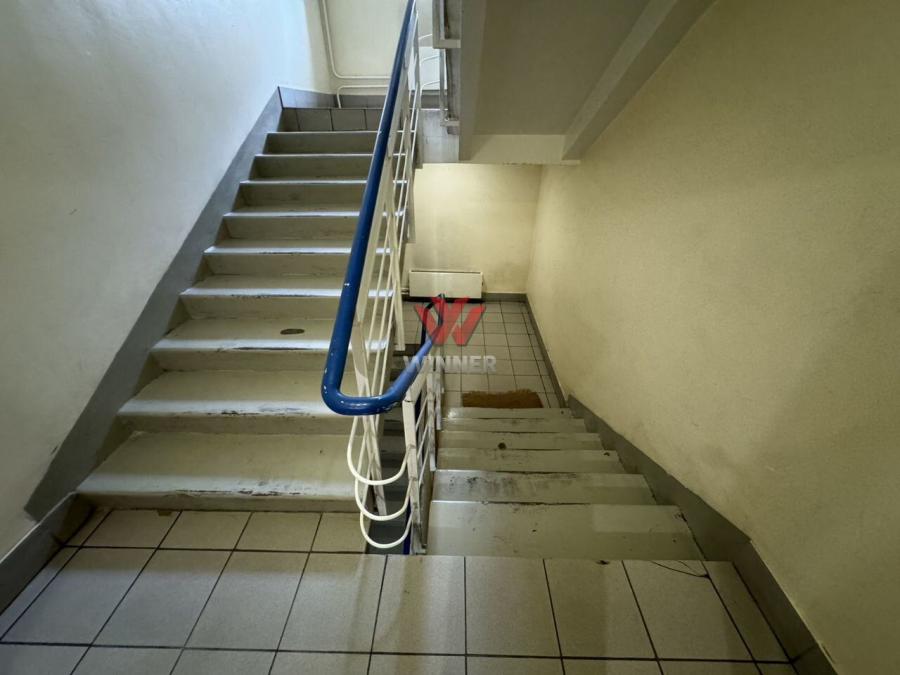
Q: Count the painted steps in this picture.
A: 15